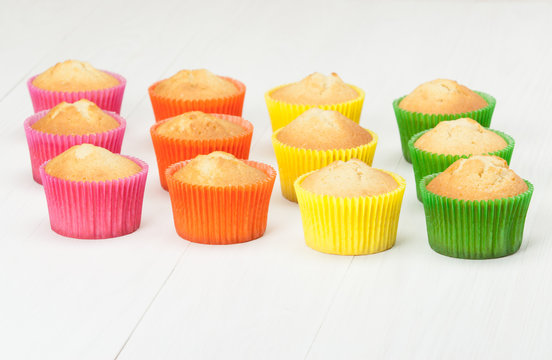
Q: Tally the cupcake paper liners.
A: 12